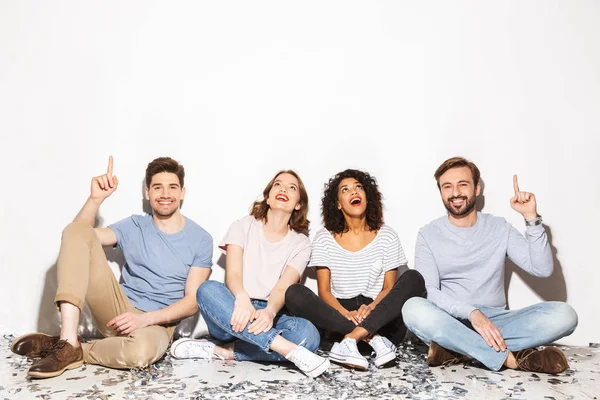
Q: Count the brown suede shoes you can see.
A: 4